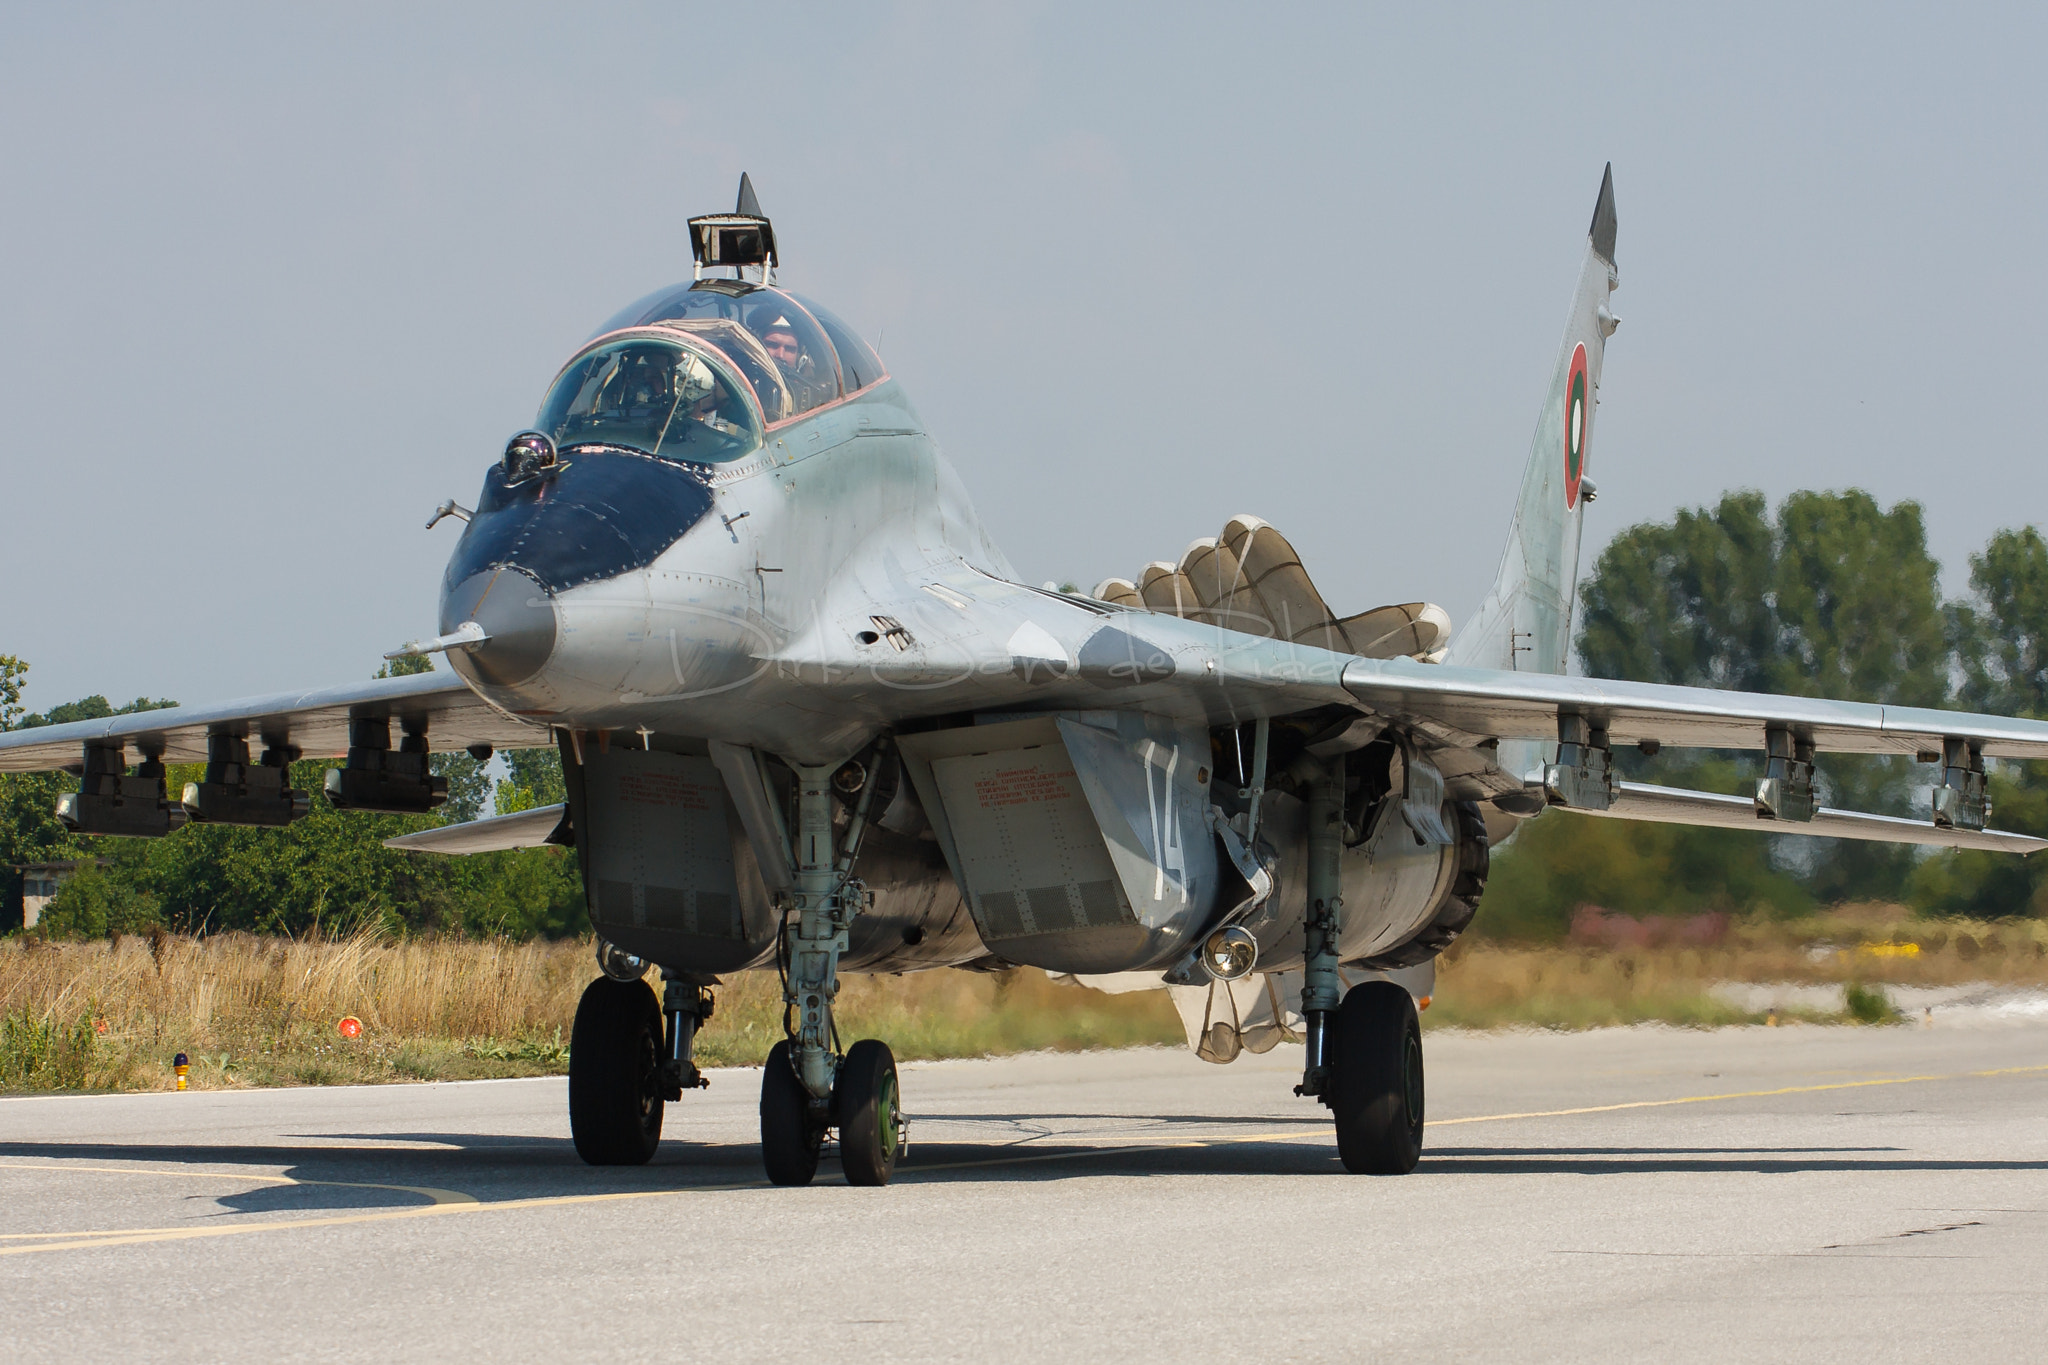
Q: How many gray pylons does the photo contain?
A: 6